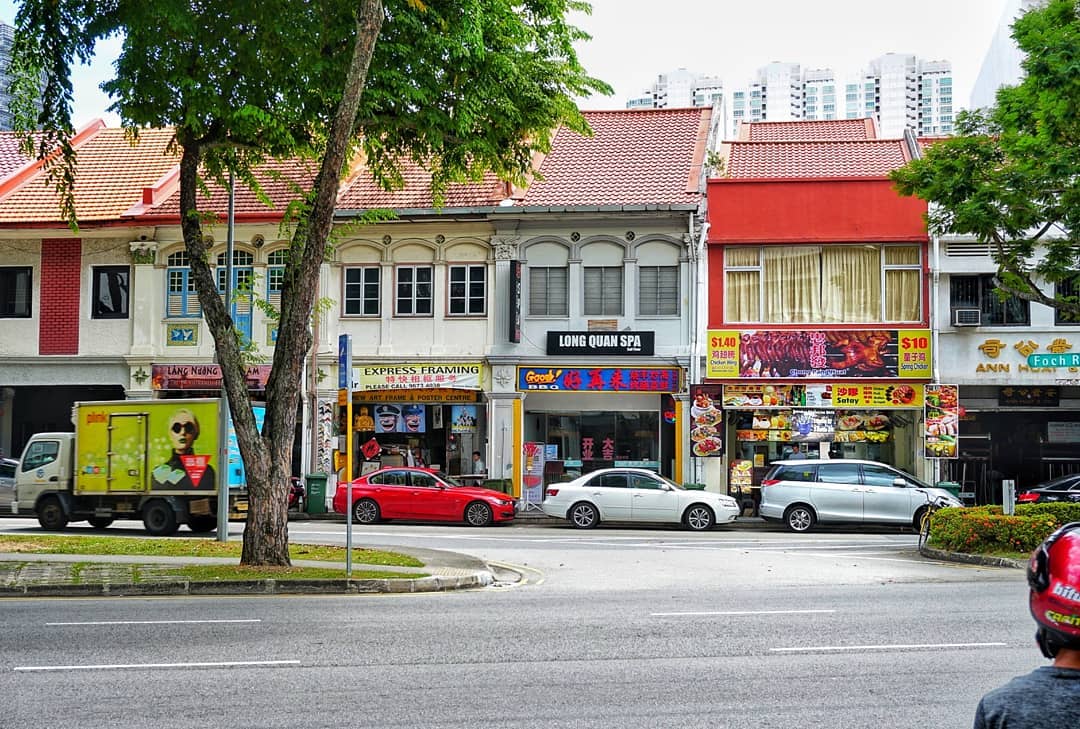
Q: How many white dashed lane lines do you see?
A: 4